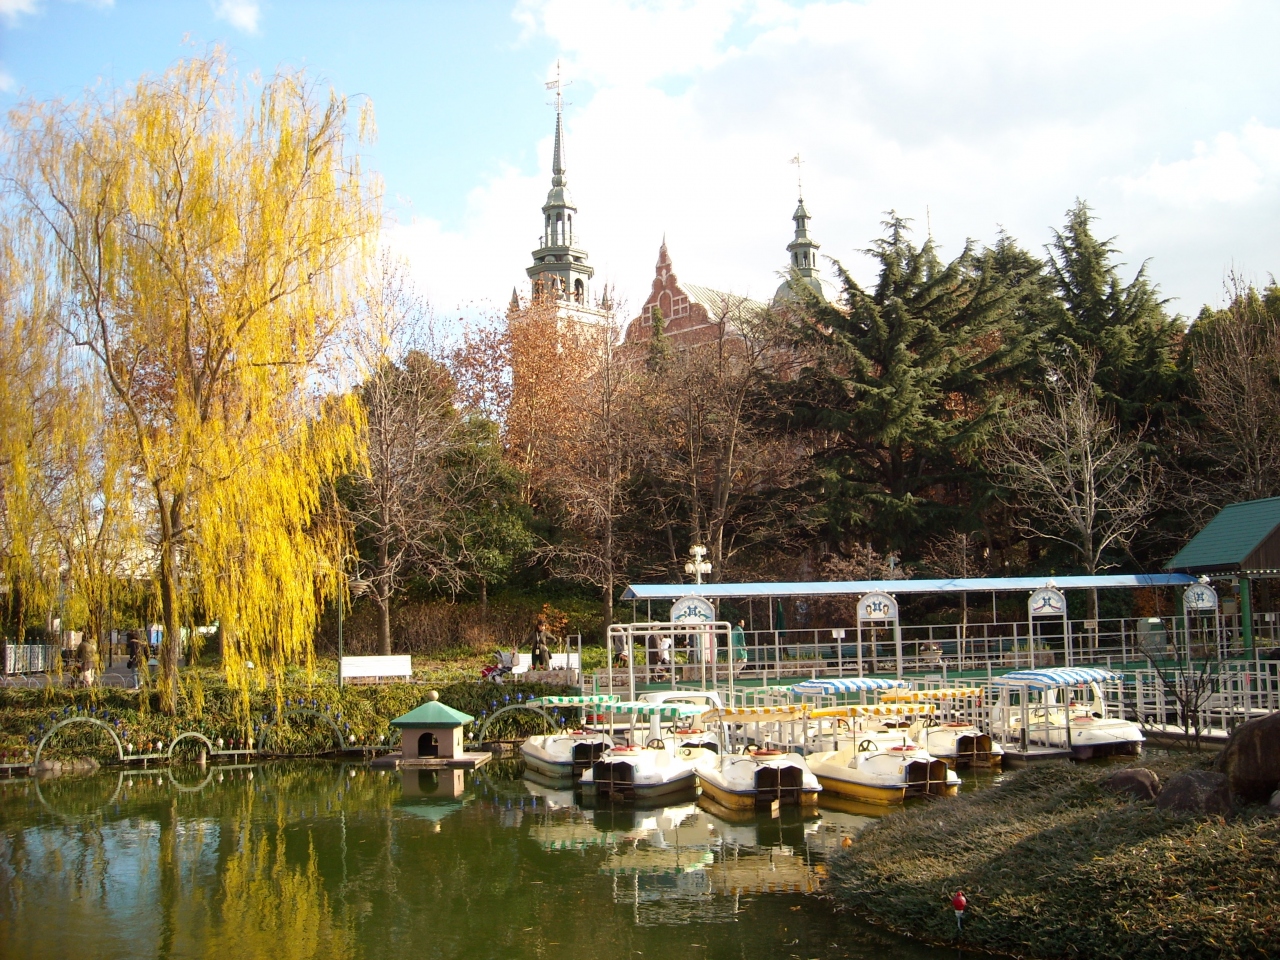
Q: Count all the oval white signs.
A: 4